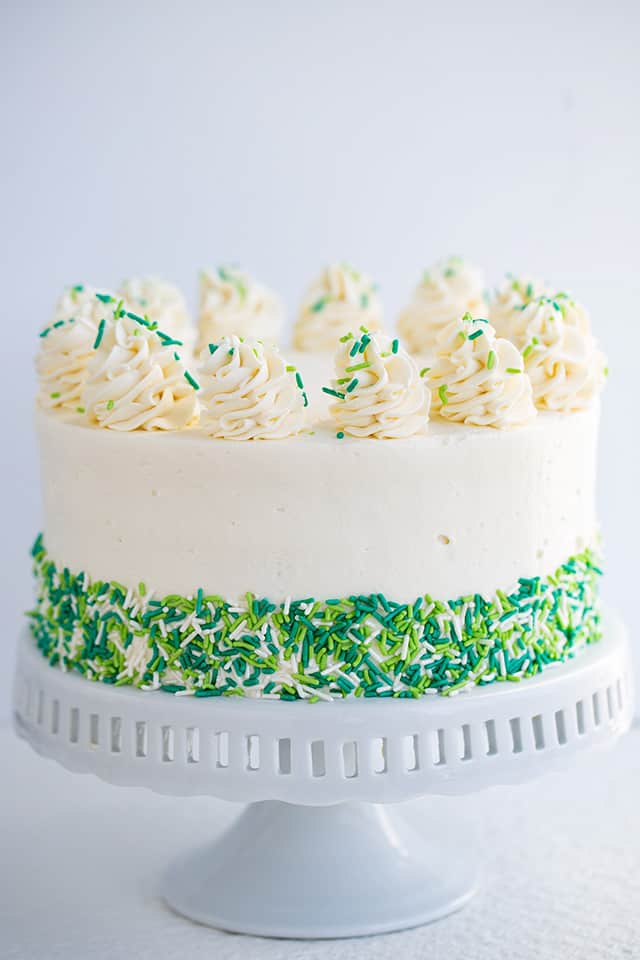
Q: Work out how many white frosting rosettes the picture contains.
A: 12